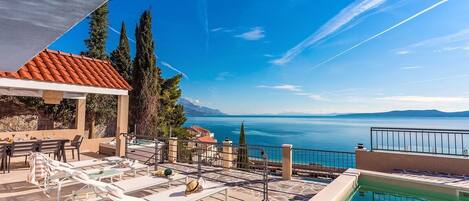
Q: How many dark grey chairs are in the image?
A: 4